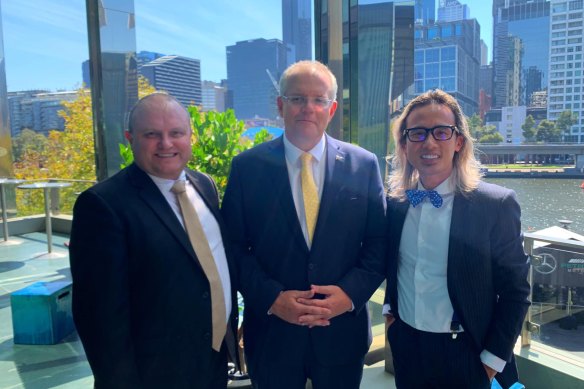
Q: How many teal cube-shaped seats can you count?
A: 1